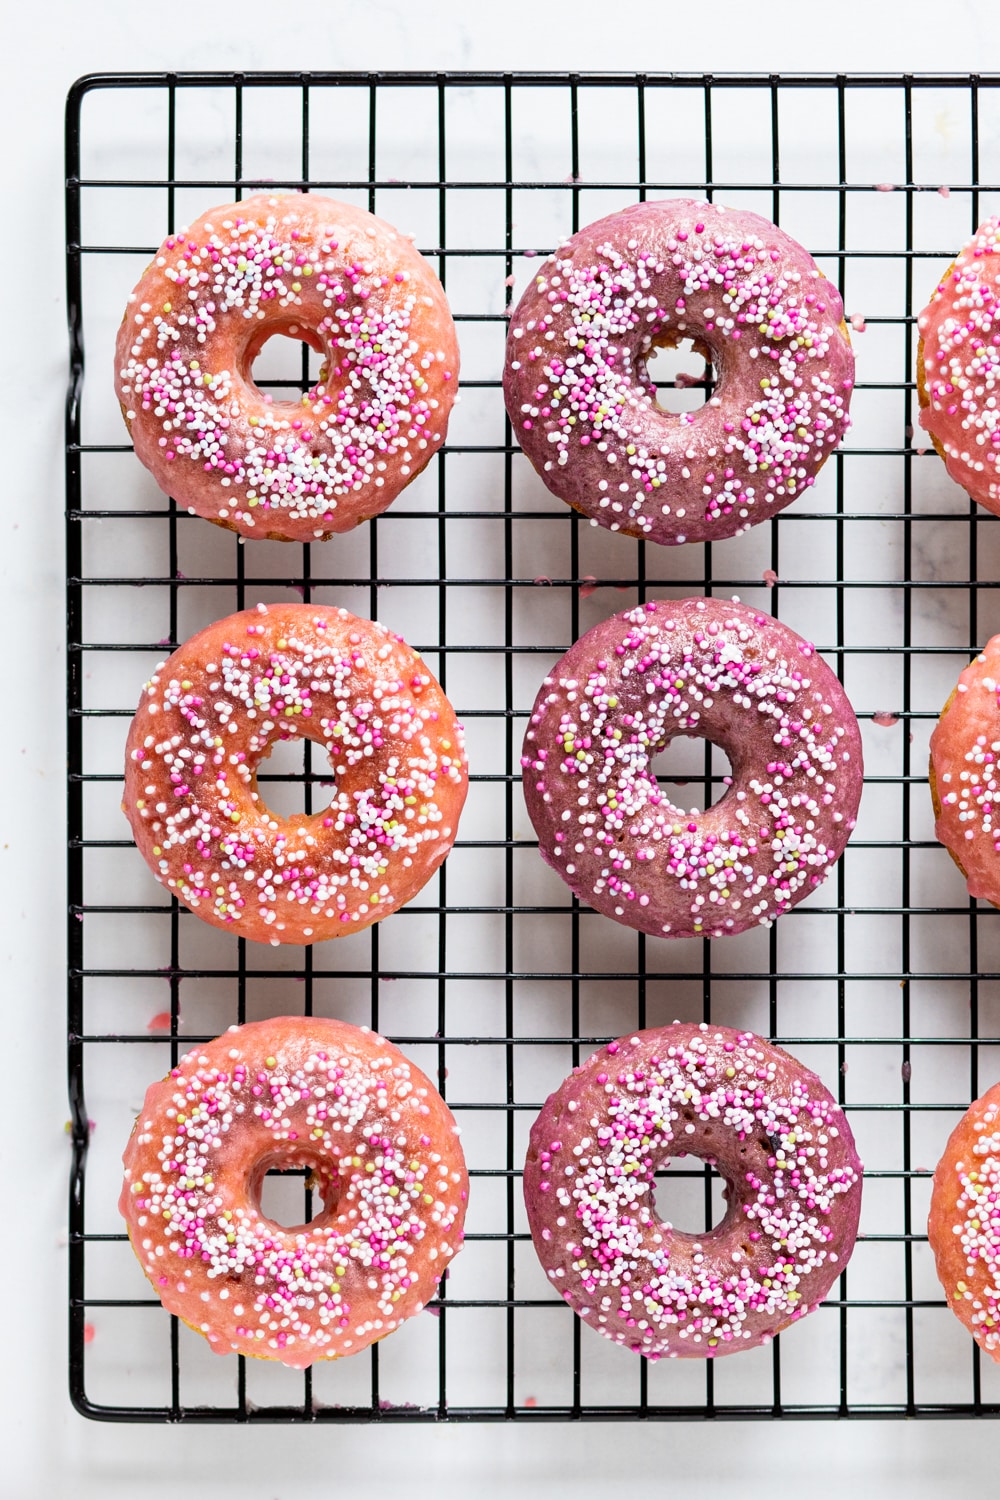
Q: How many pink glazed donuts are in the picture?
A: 6